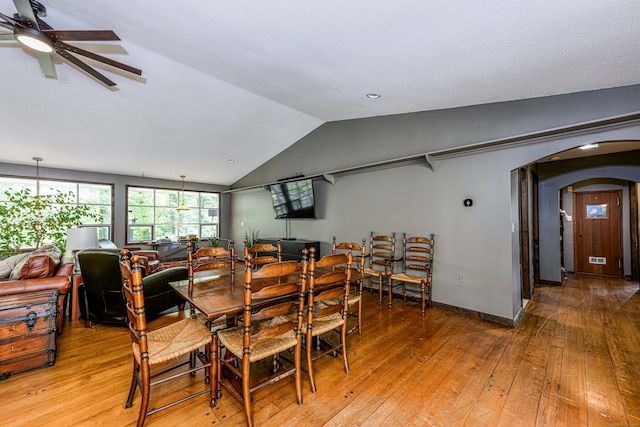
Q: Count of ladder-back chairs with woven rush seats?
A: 8